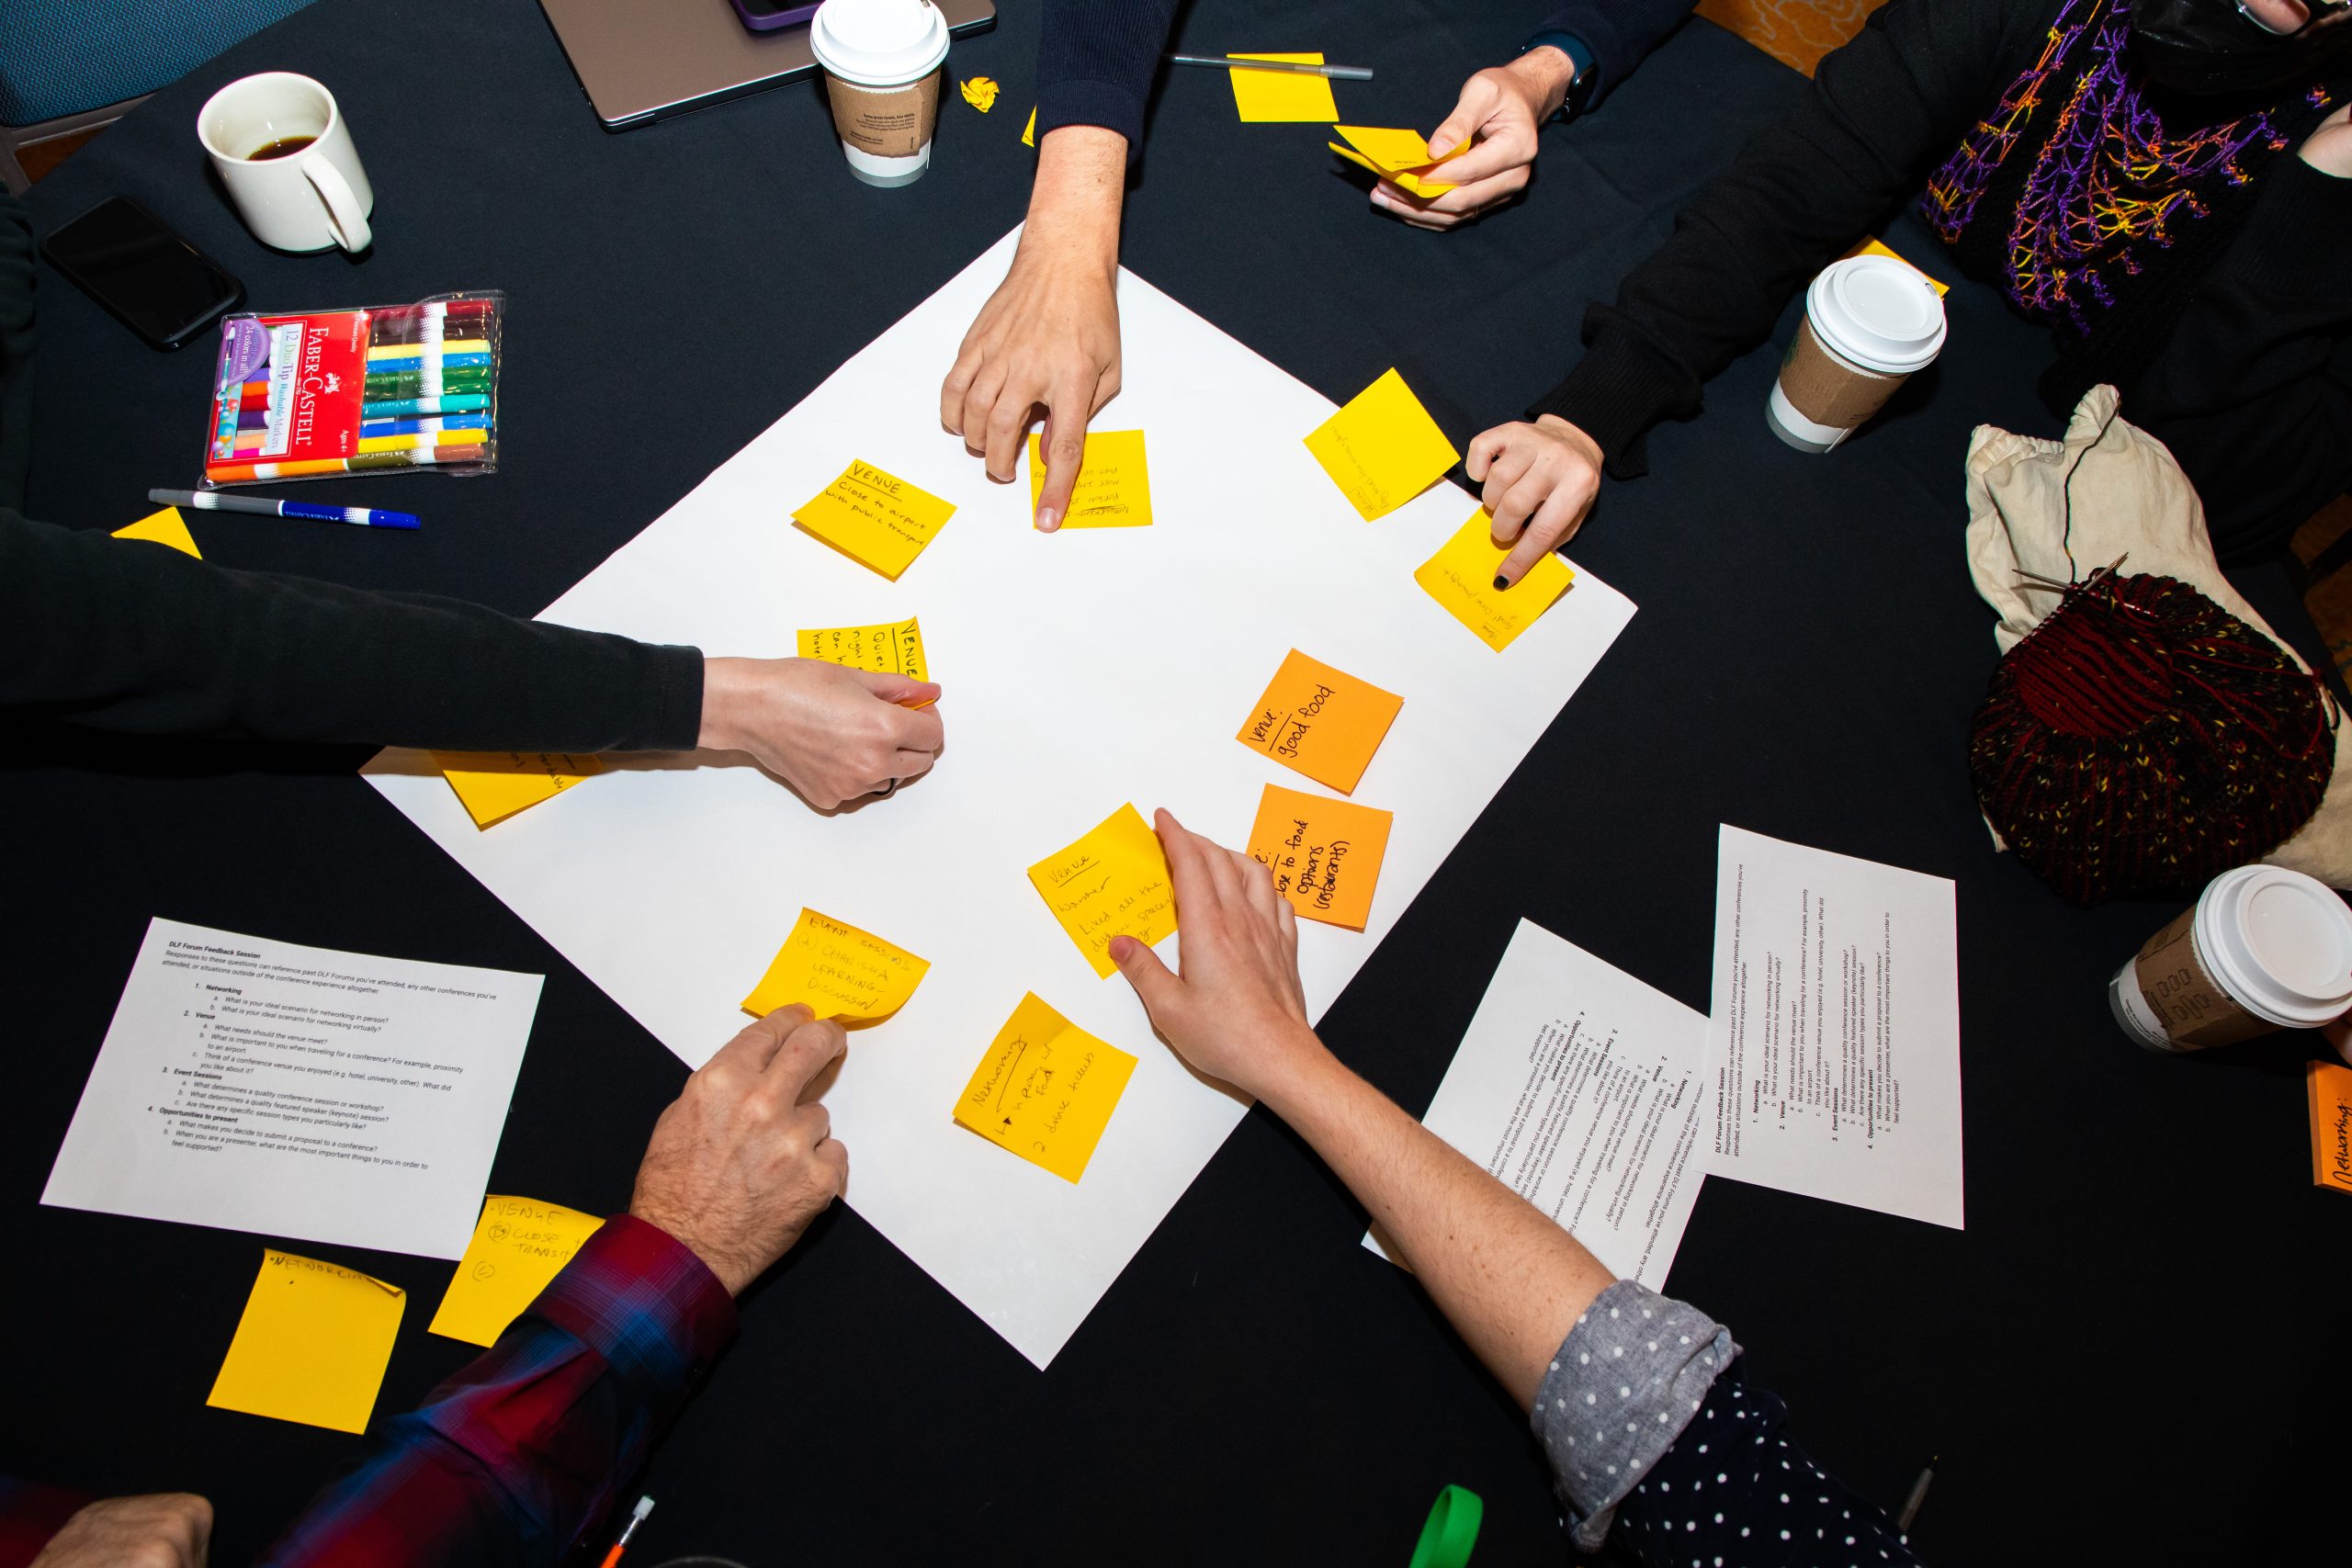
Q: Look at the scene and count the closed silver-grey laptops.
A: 1